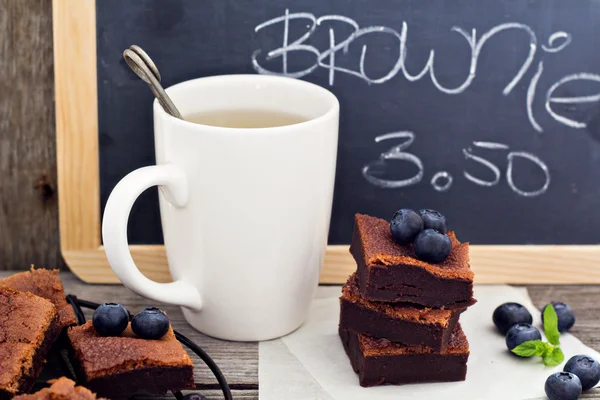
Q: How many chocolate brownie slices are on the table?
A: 7